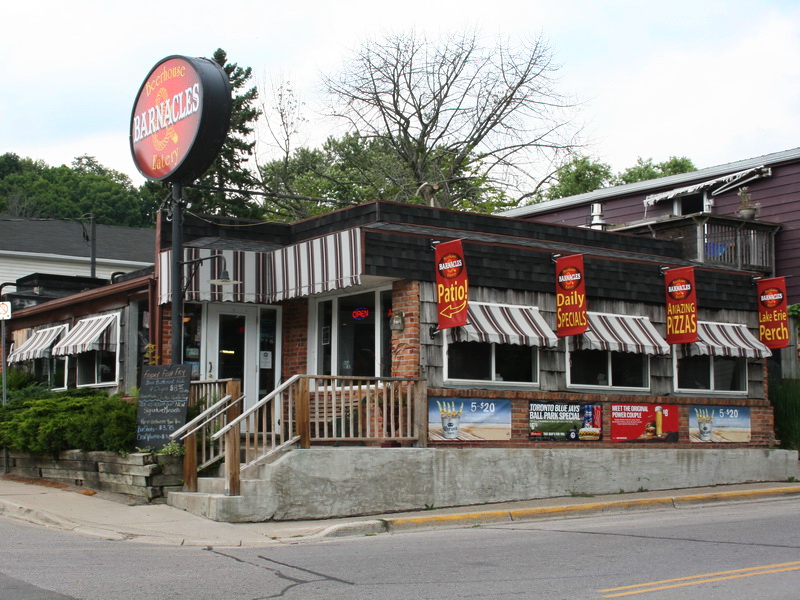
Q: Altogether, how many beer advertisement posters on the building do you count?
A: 4